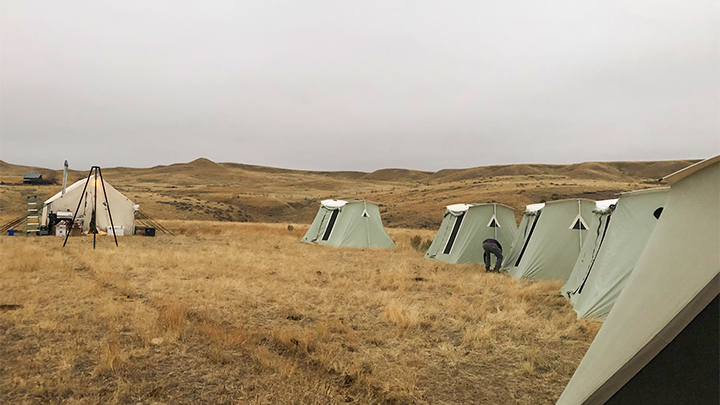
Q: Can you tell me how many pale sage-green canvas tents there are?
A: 5